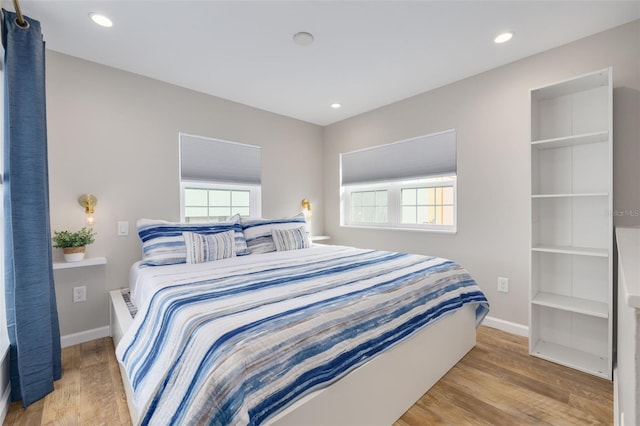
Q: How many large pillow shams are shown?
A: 2